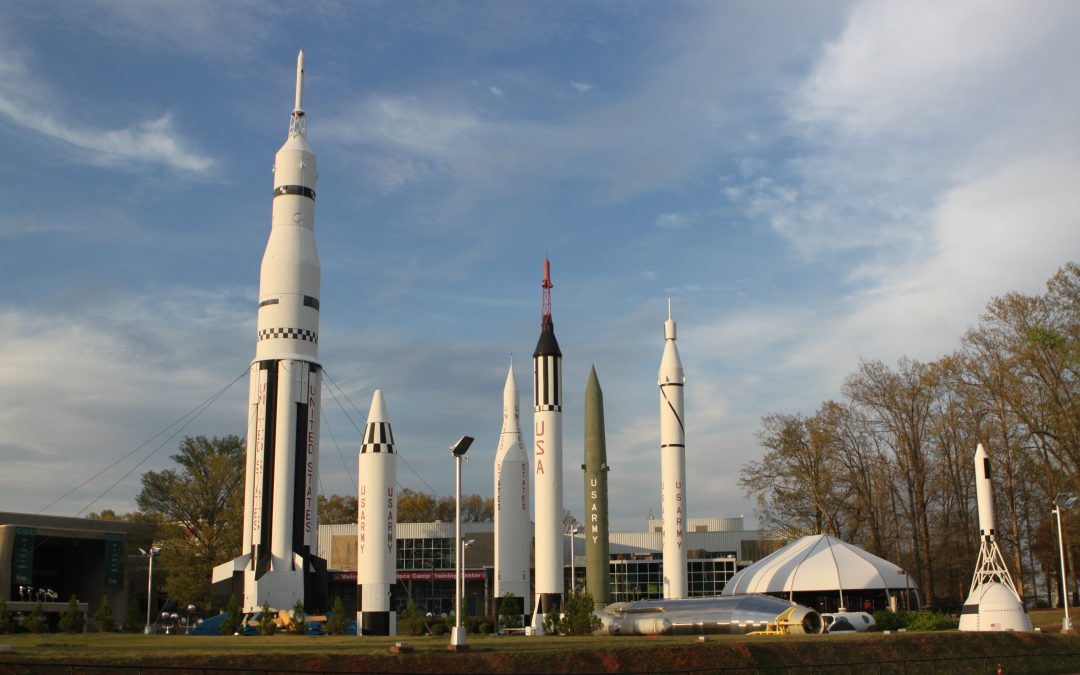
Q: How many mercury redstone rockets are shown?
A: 1